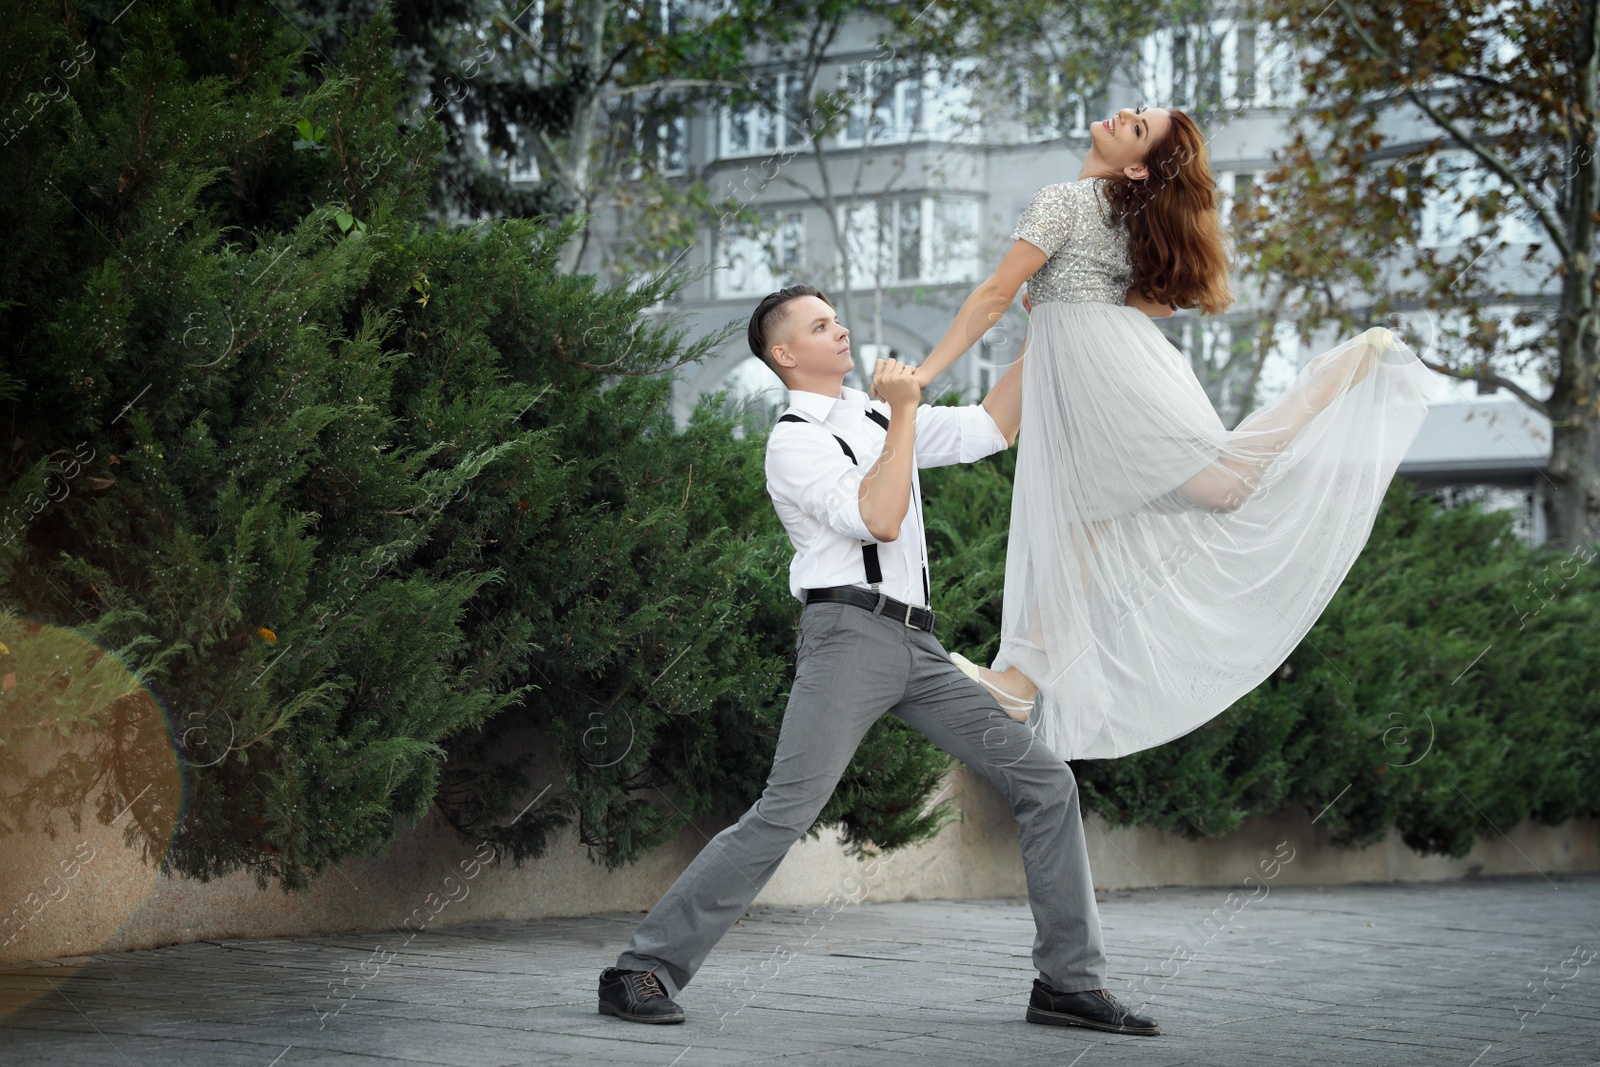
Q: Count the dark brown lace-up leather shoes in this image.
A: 2